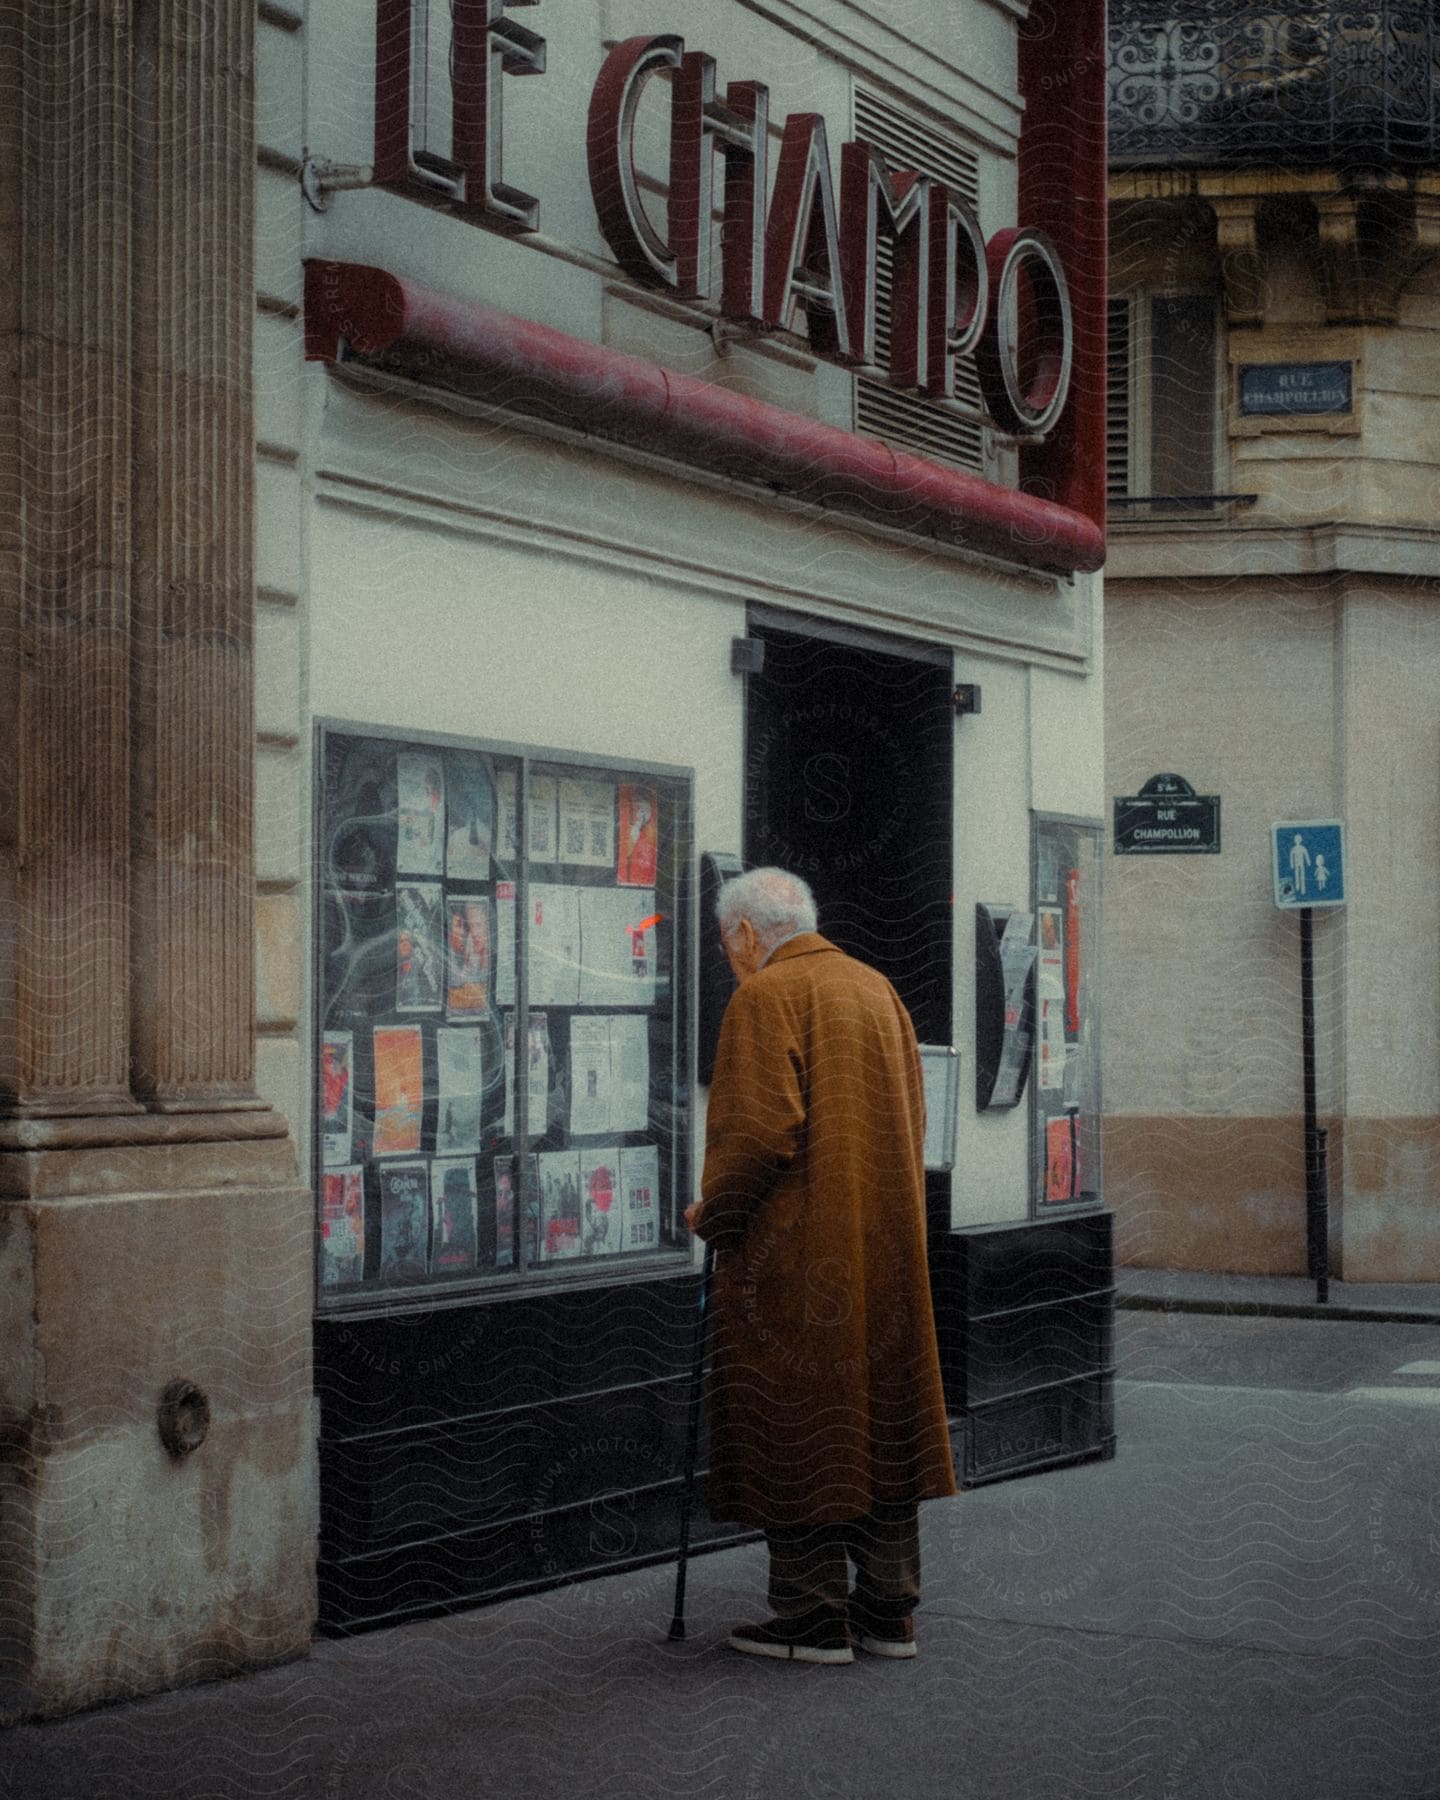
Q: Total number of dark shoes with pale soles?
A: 2